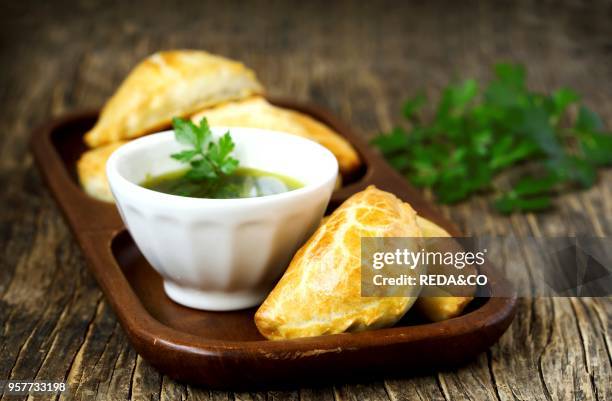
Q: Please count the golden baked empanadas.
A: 5